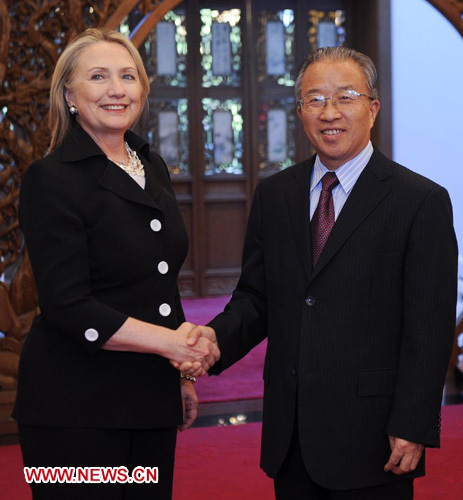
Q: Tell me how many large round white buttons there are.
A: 4